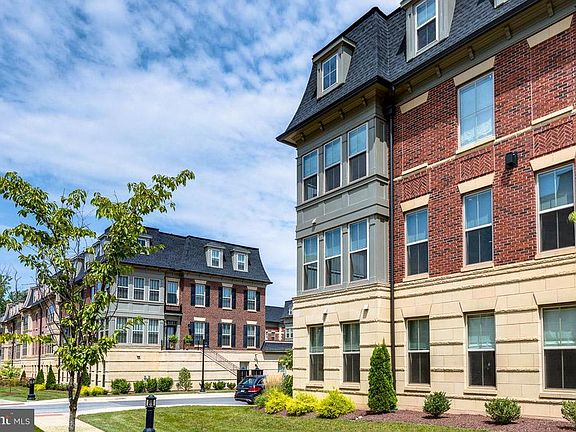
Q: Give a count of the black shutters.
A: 12